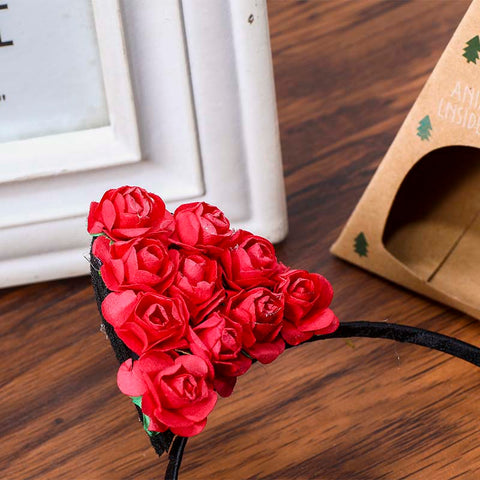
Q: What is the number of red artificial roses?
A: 10